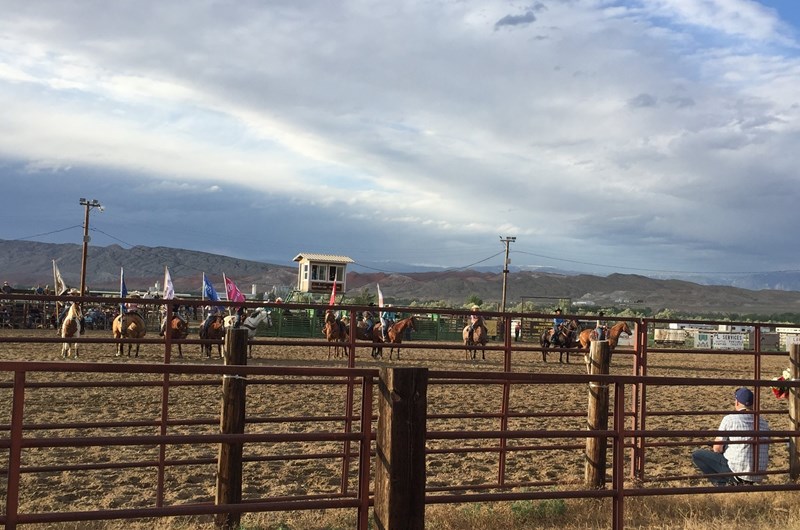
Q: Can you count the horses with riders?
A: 11